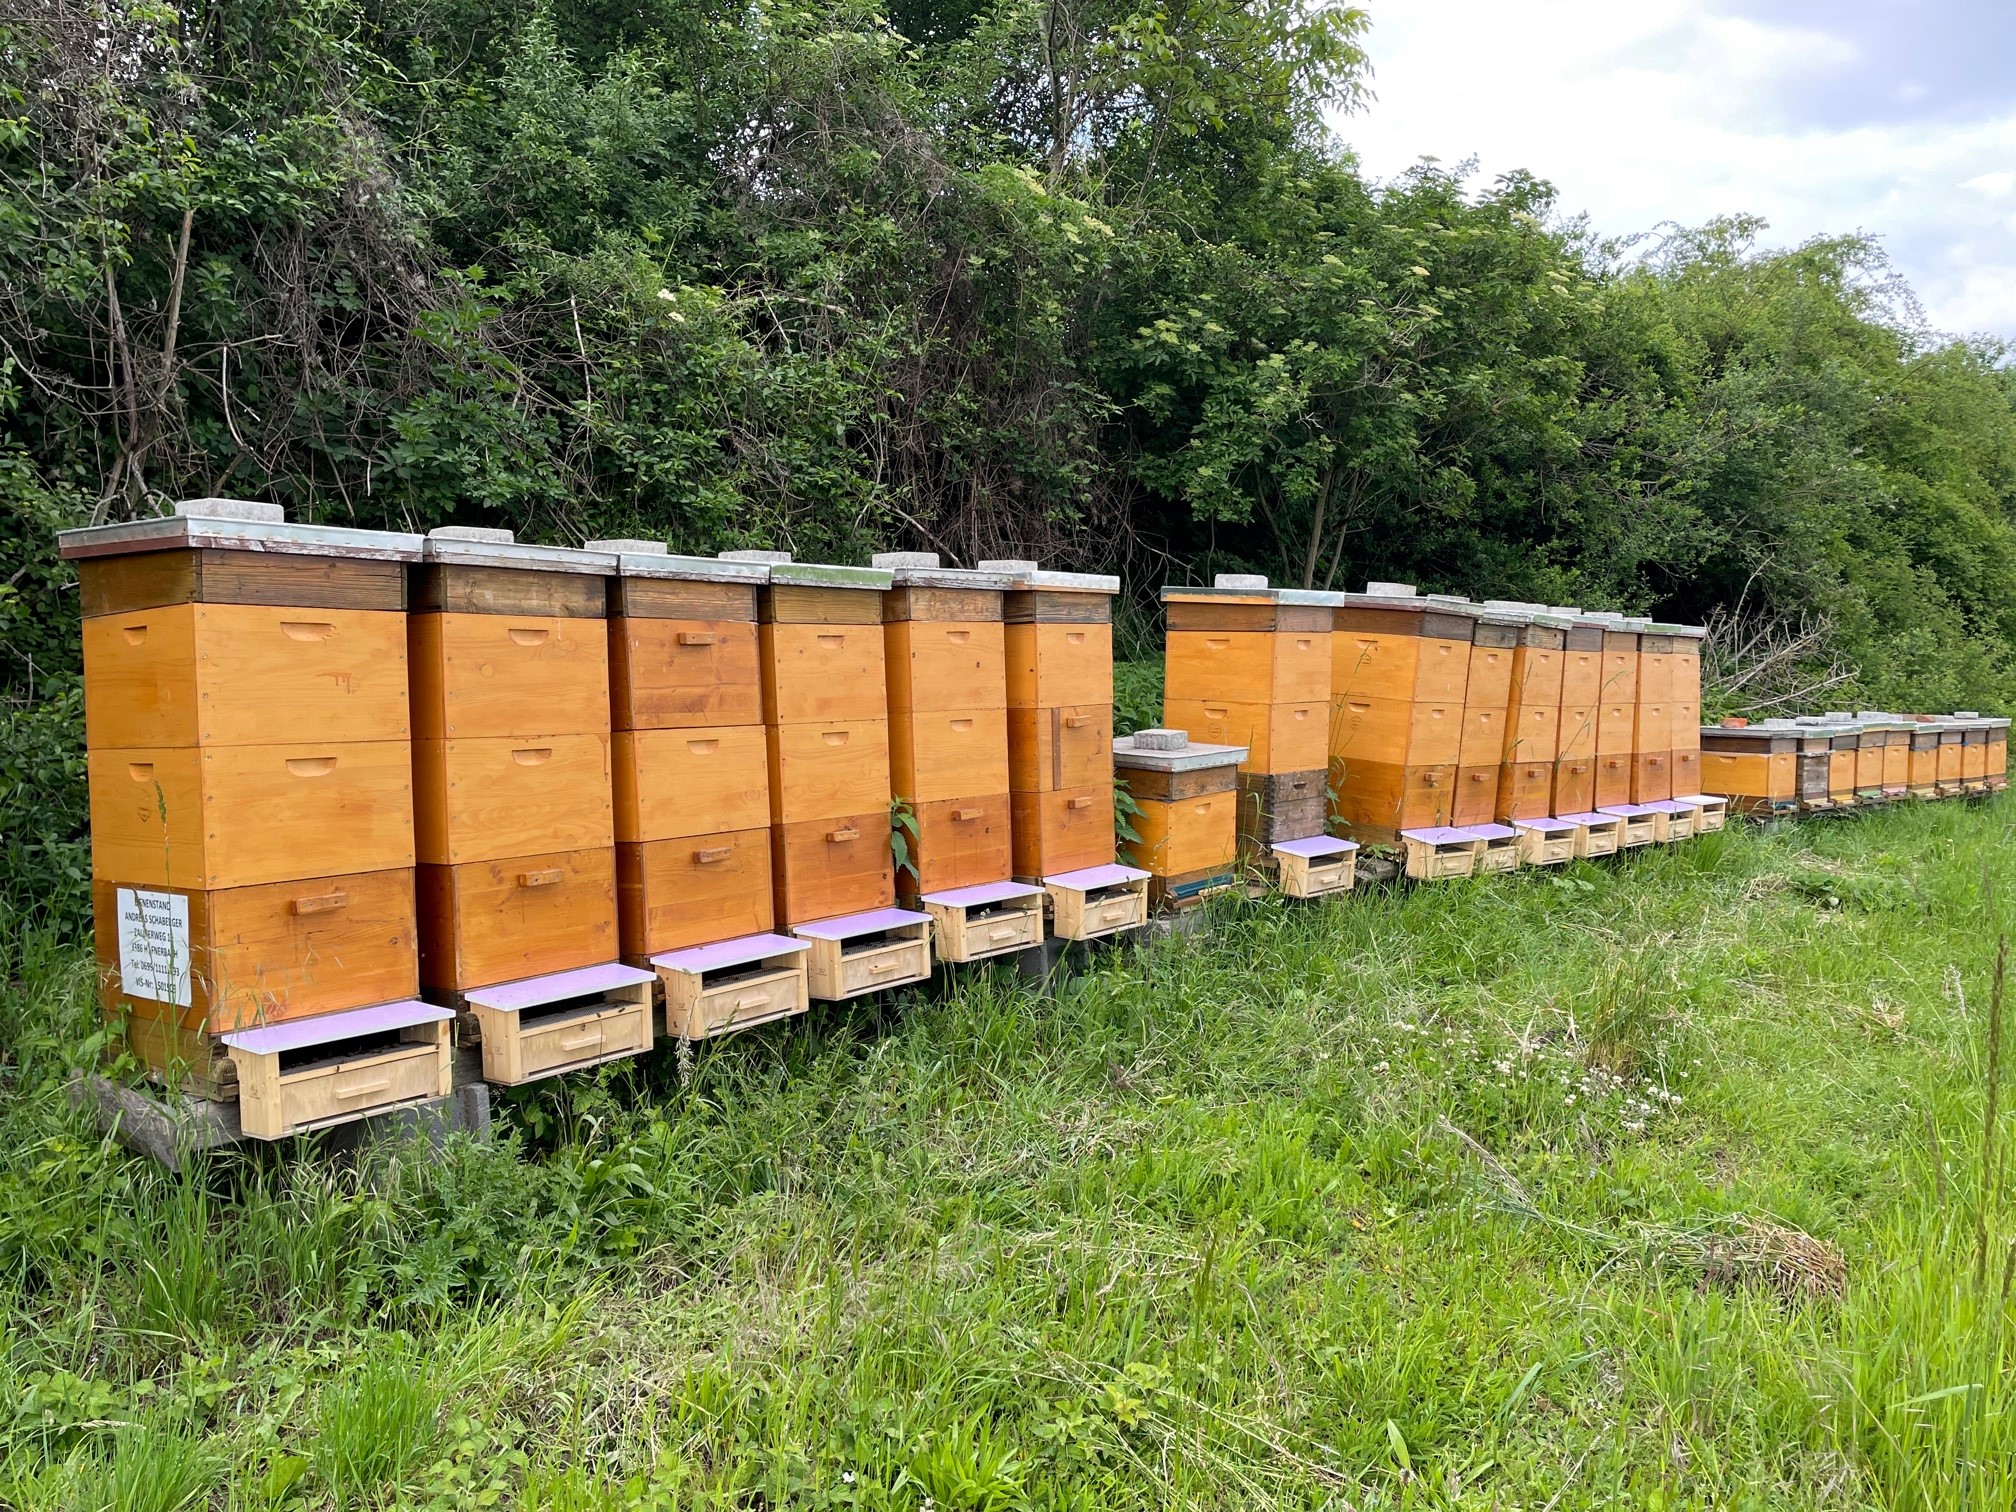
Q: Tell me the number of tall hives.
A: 14